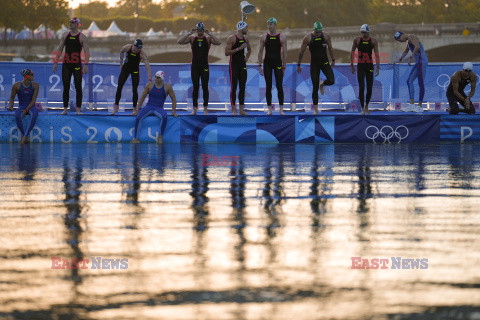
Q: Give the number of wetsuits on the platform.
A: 11